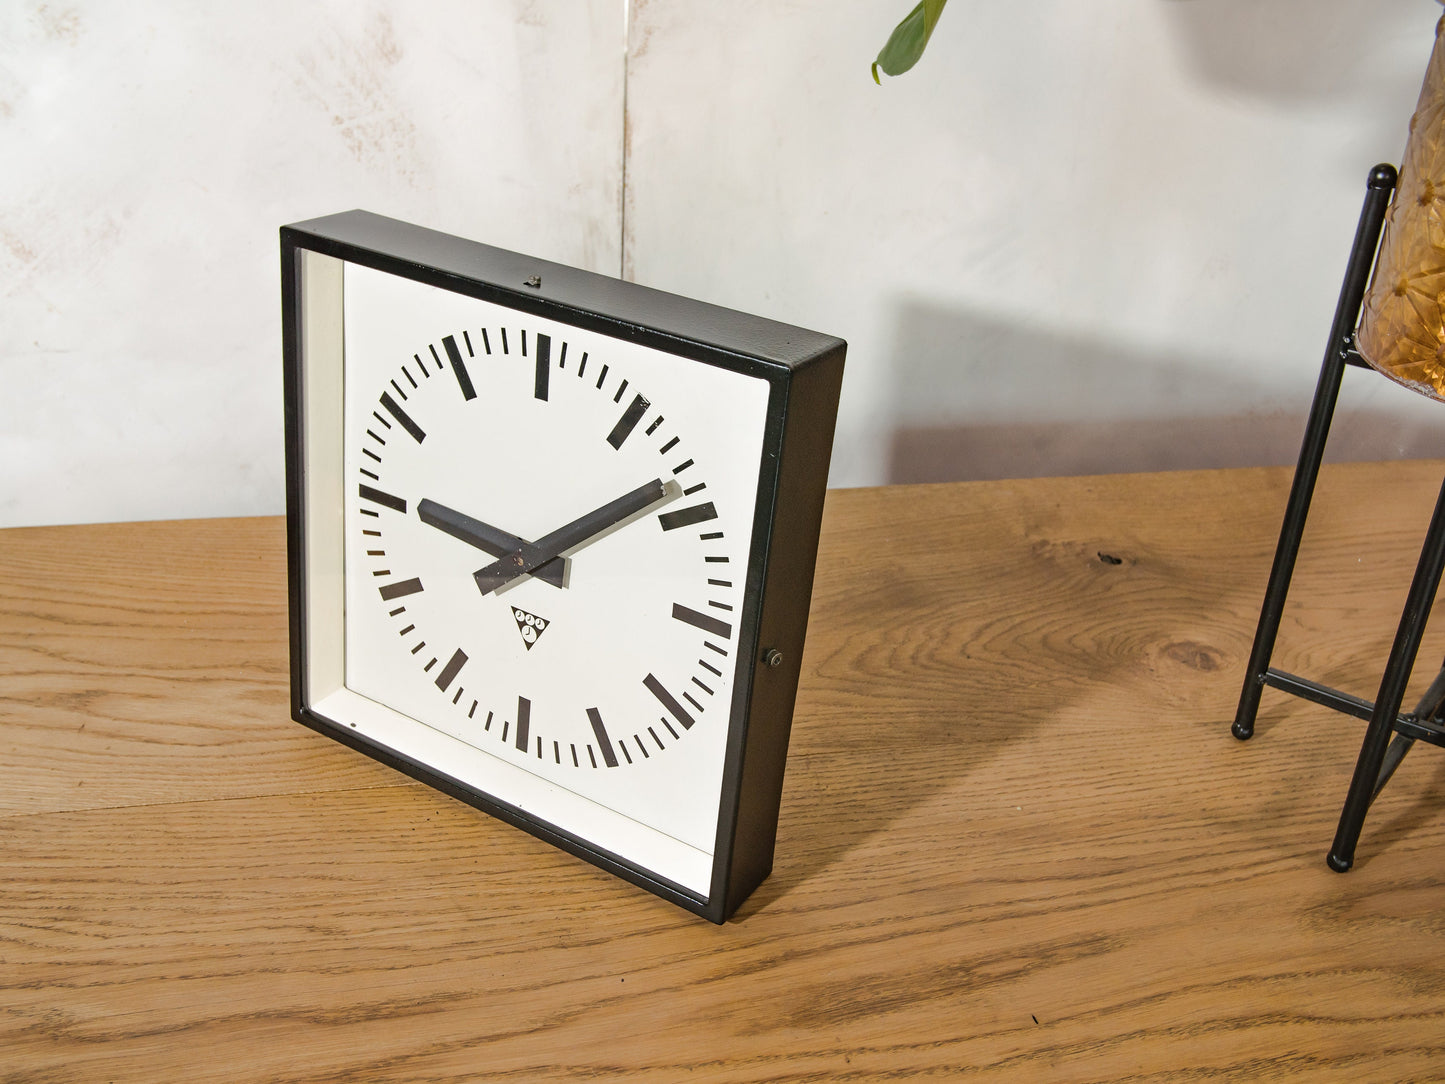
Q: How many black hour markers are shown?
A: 12